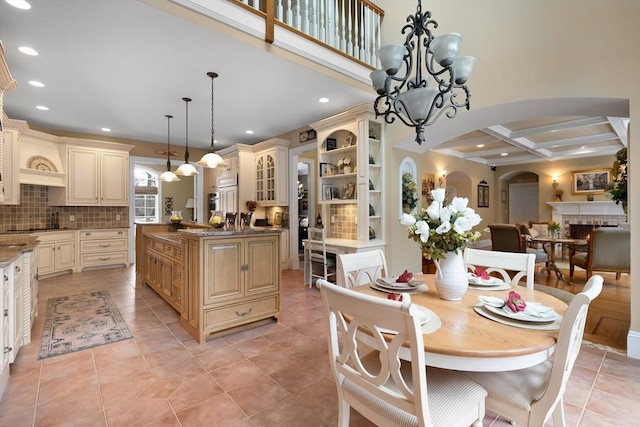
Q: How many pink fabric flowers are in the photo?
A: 4